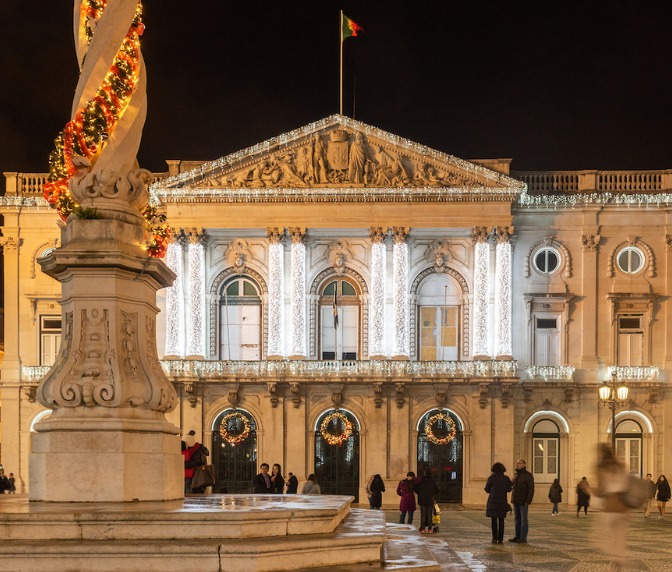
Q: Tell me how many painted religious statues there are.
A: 0